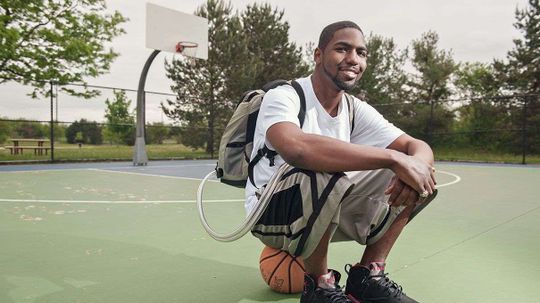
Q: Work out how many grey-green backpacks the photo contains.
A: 1